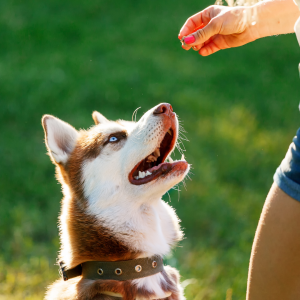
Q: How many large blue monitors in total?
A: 0